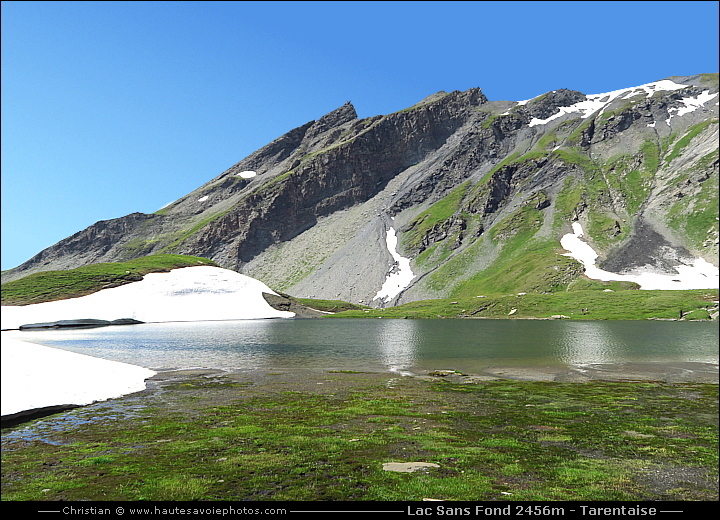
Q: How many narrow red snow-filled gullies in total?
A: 0